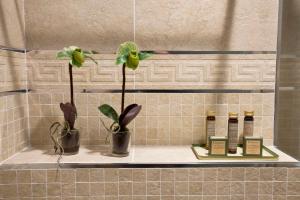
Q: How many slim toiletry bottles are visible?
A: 3